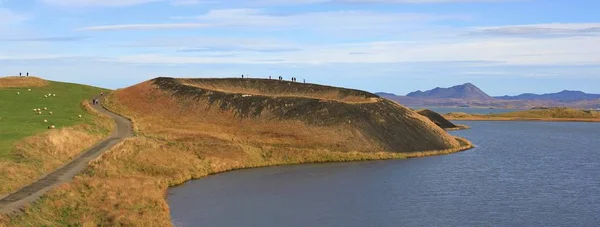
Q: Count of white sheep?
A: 13